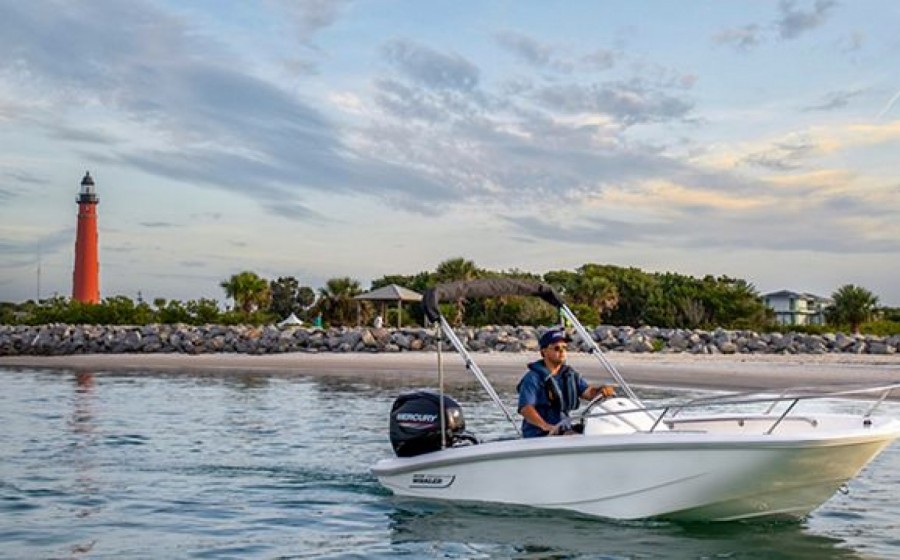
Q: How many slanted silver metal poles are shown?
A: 2